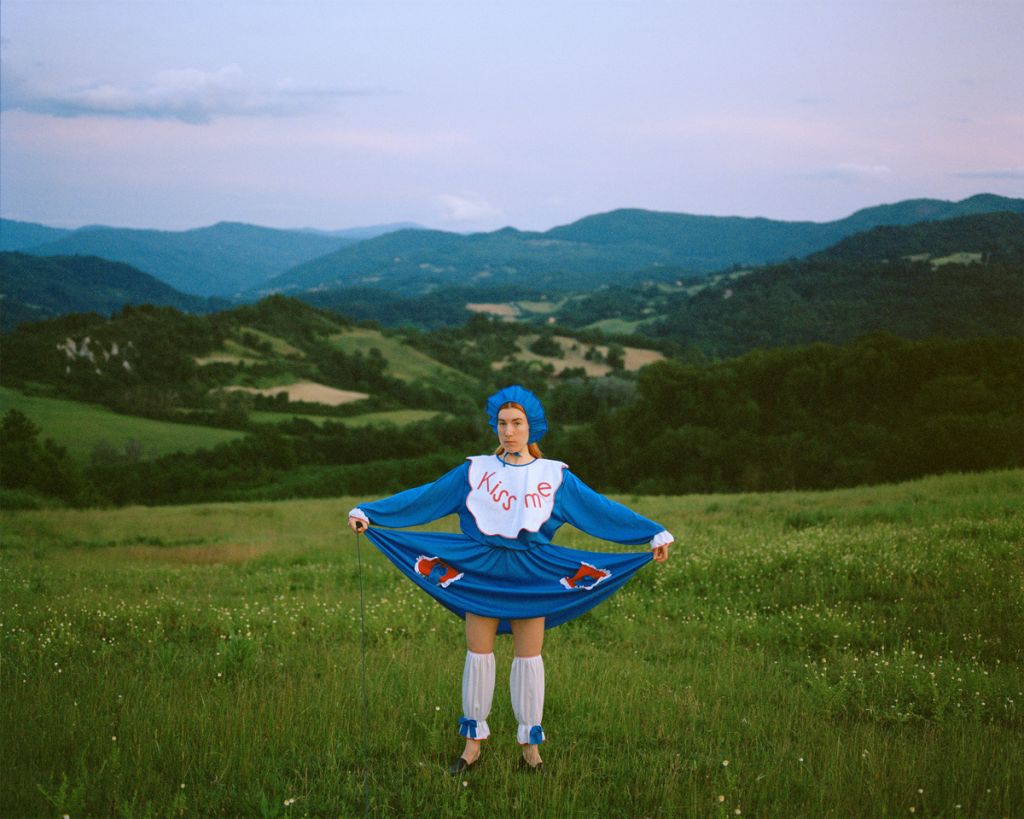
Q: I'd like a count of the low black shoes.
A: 2